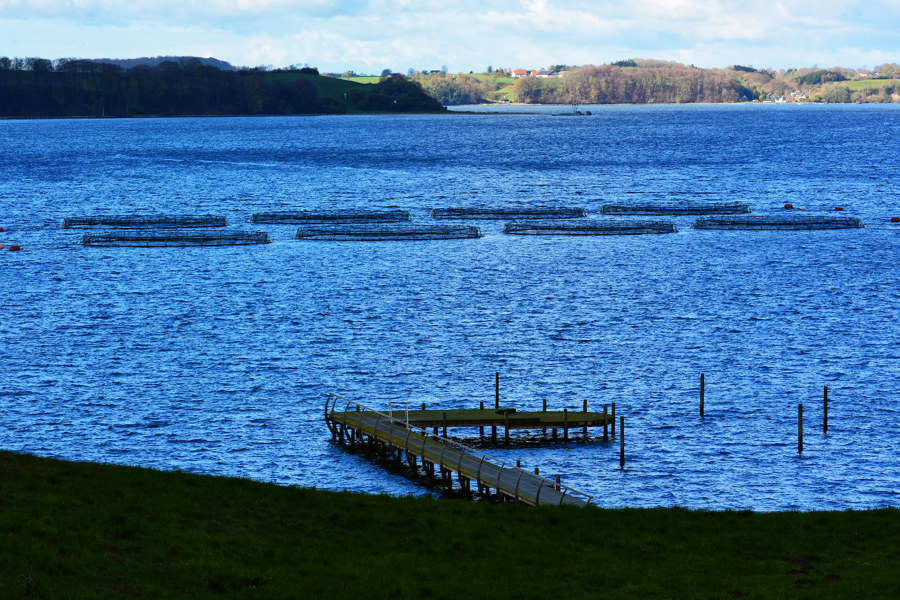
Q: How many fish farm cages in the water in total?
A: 8